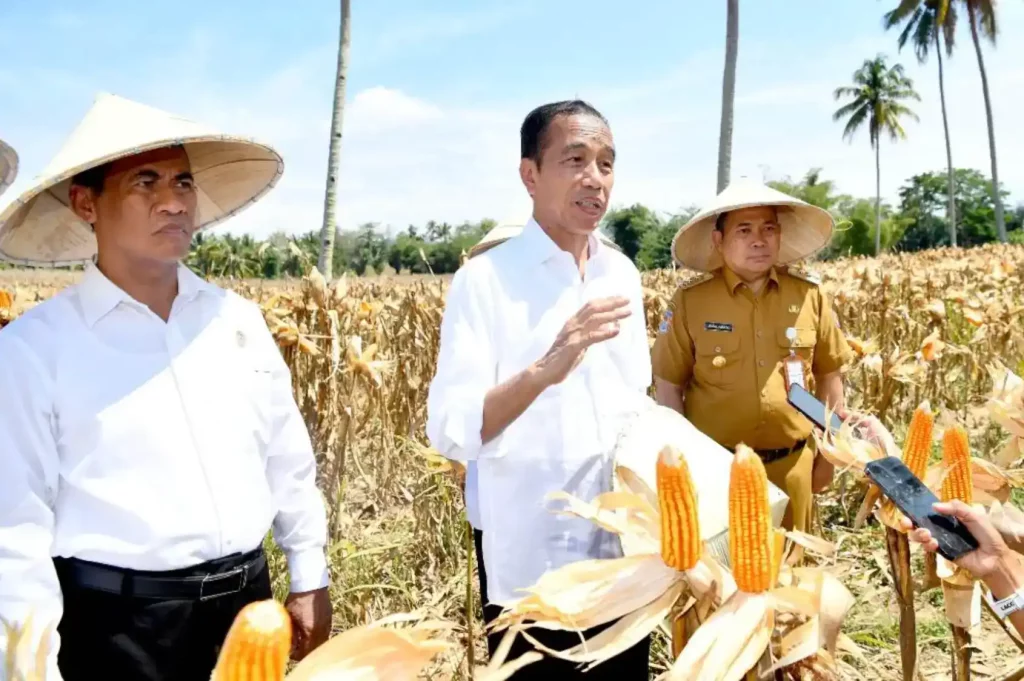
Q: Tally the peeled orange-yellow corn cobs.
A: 5